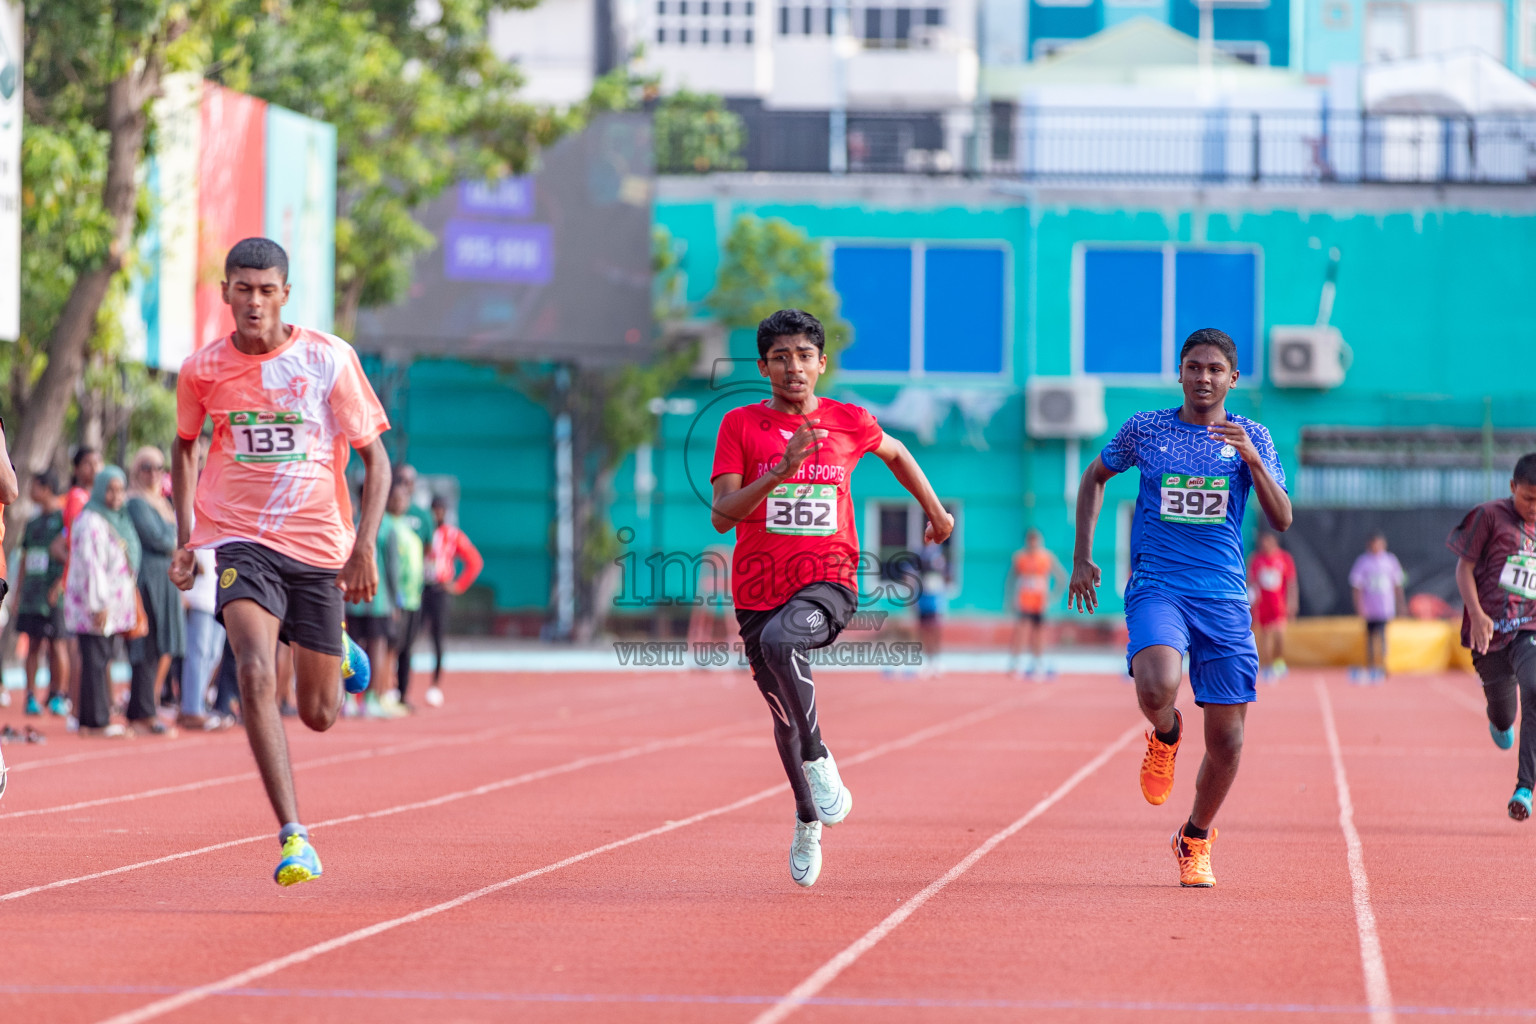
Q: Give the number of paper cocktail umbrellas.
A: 0